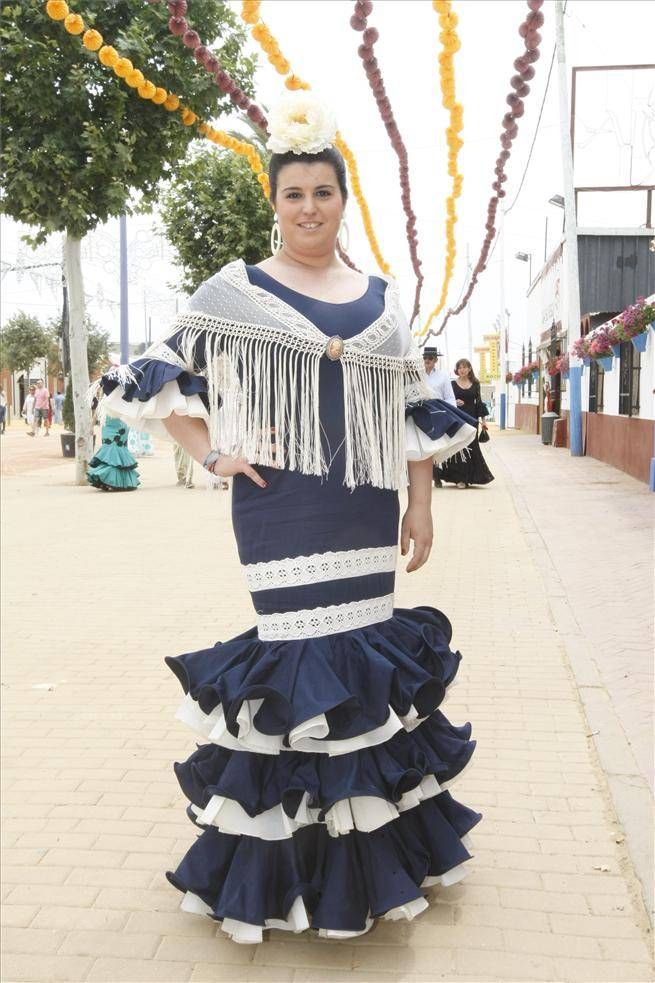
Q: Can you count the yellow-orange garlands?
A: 3